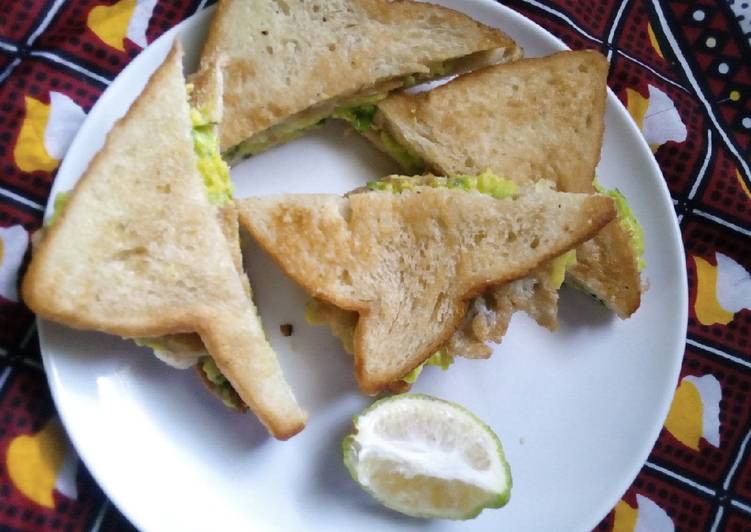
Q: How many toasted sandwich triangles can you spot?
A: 4